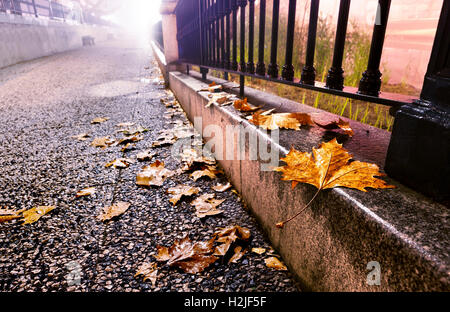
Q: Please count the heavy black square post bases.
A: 1